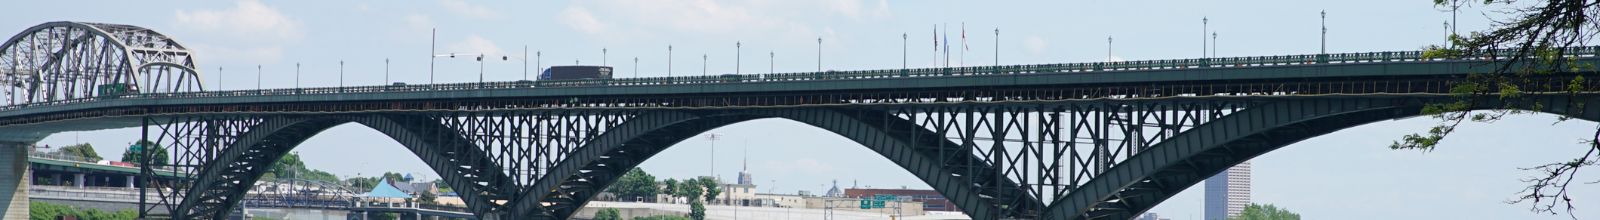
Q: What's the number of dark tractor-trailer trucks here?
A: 1